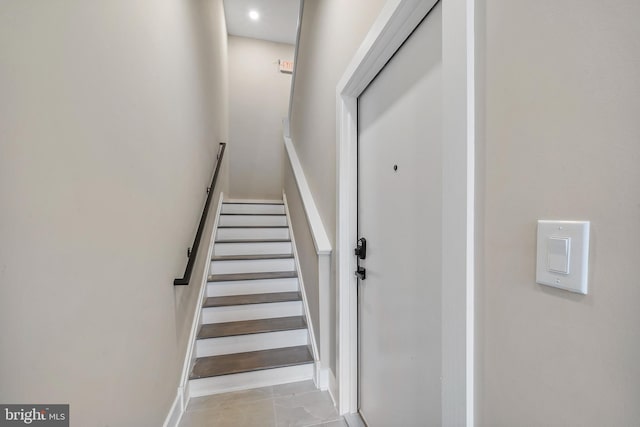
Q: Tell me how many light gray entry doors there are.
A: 1